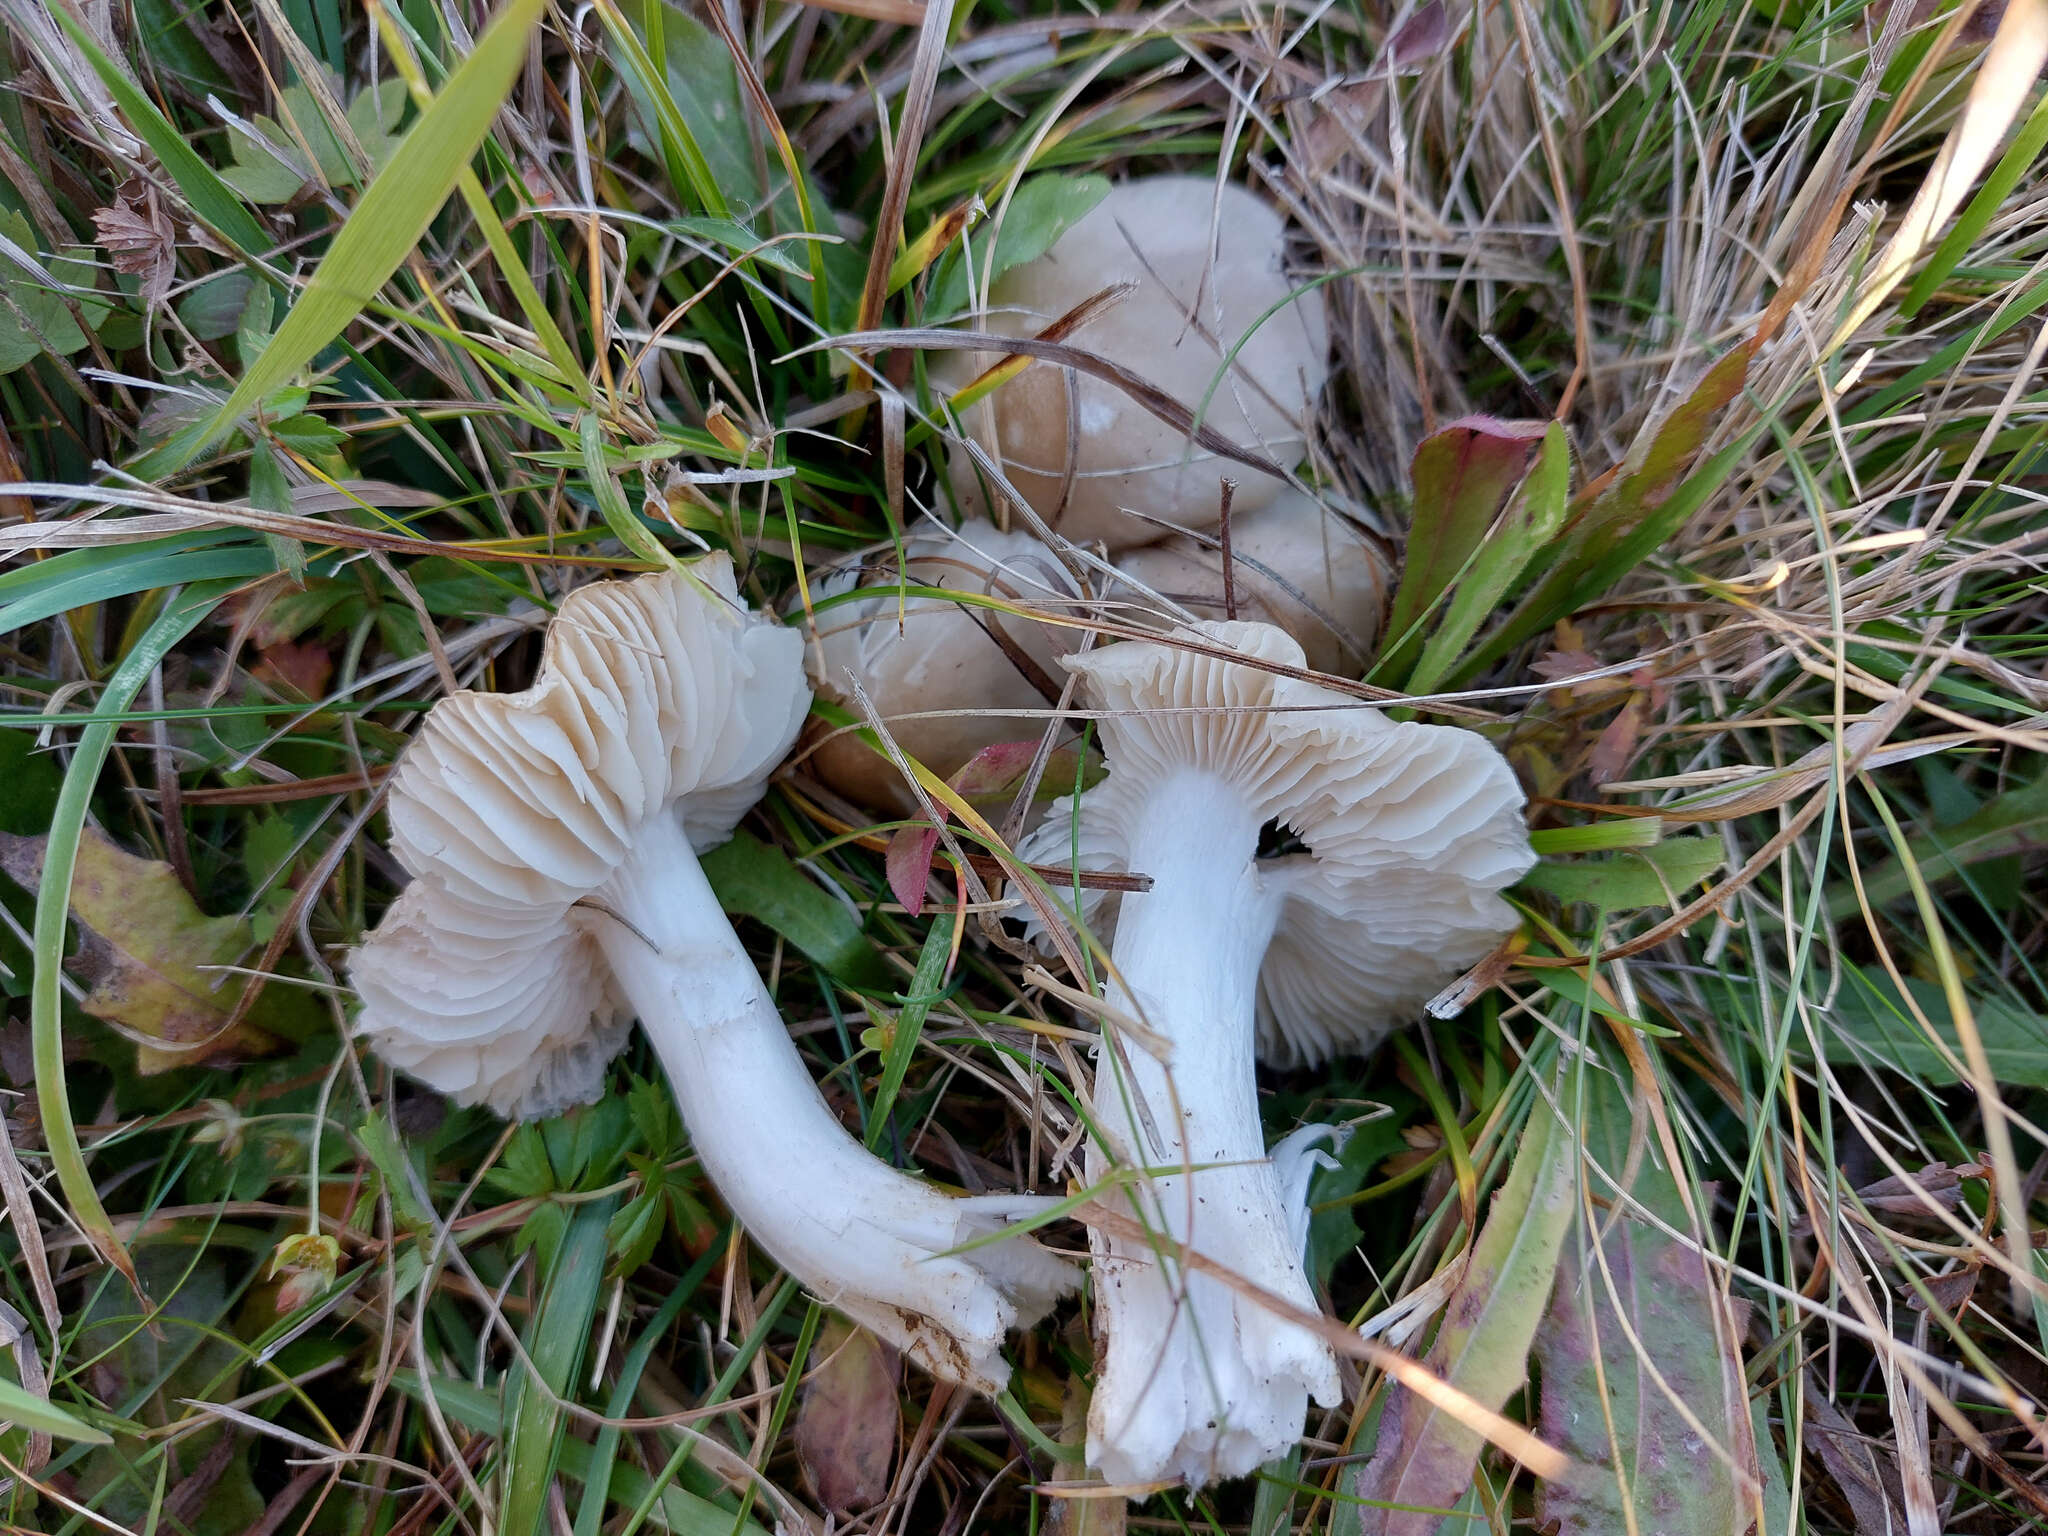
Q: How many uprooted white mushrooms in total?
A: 2